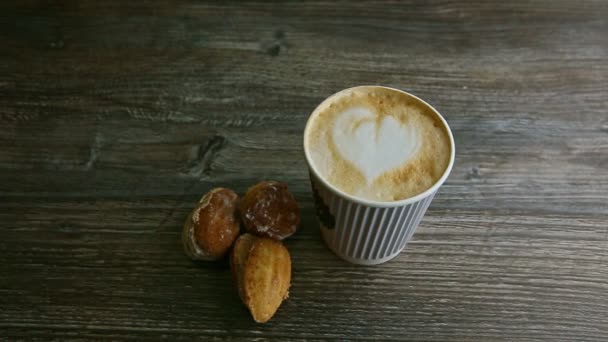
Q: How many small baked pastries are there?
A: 3